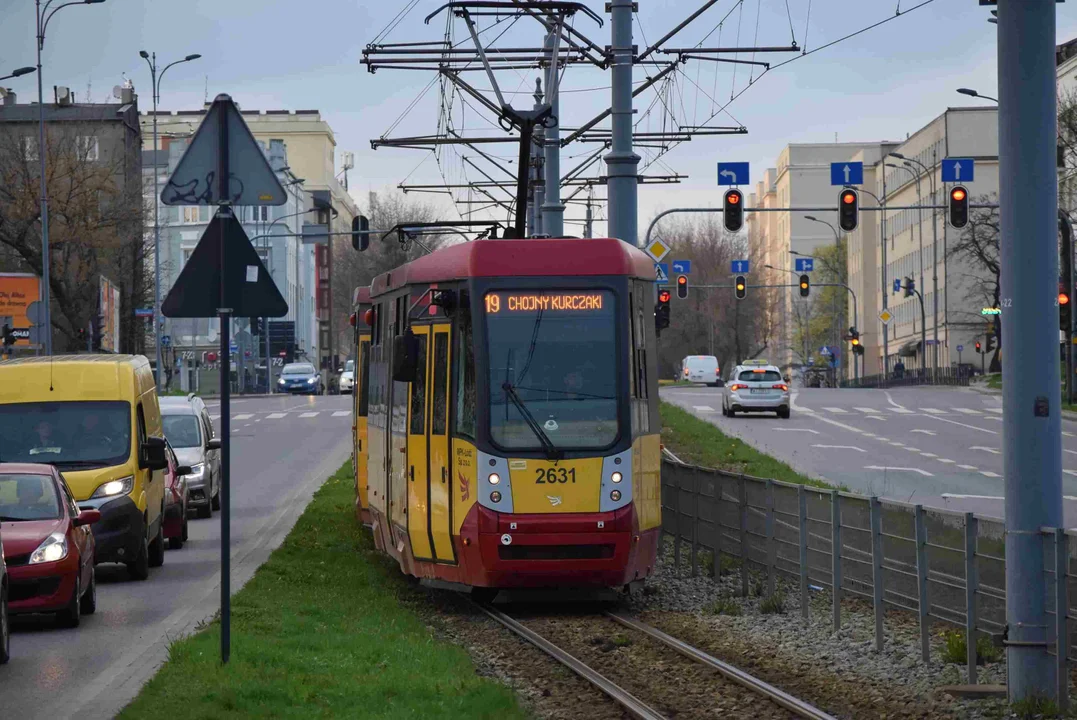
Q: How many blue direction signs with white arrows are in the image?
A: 6